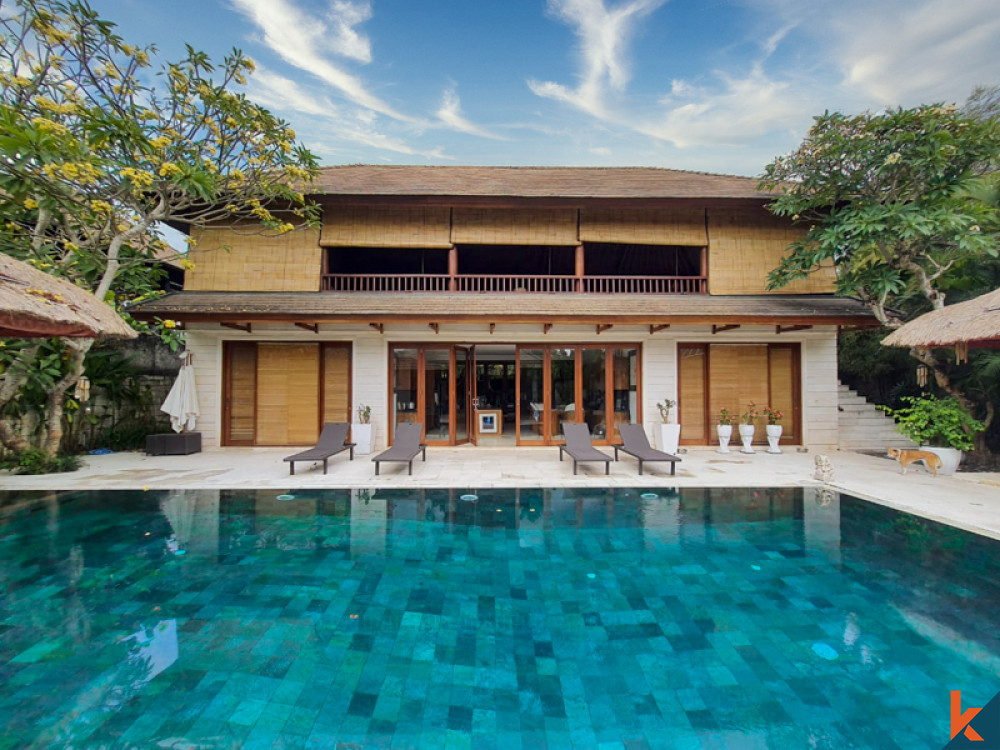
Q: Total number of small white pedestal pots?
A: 3